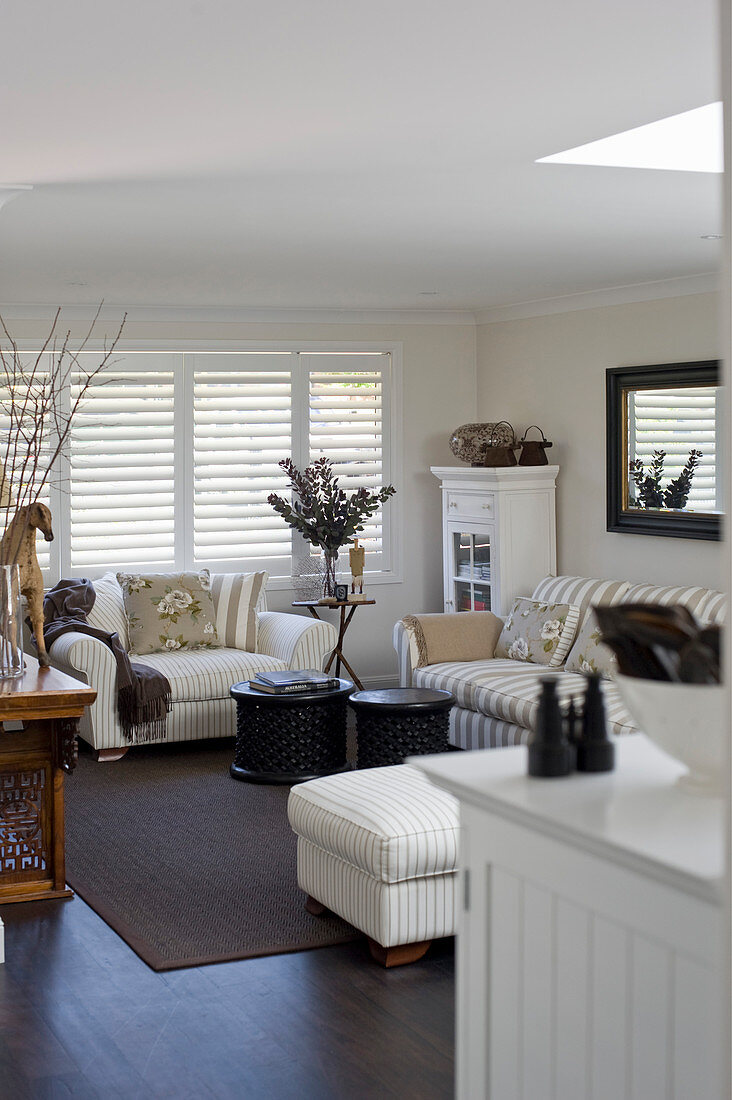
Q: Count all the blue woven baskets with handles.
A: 0